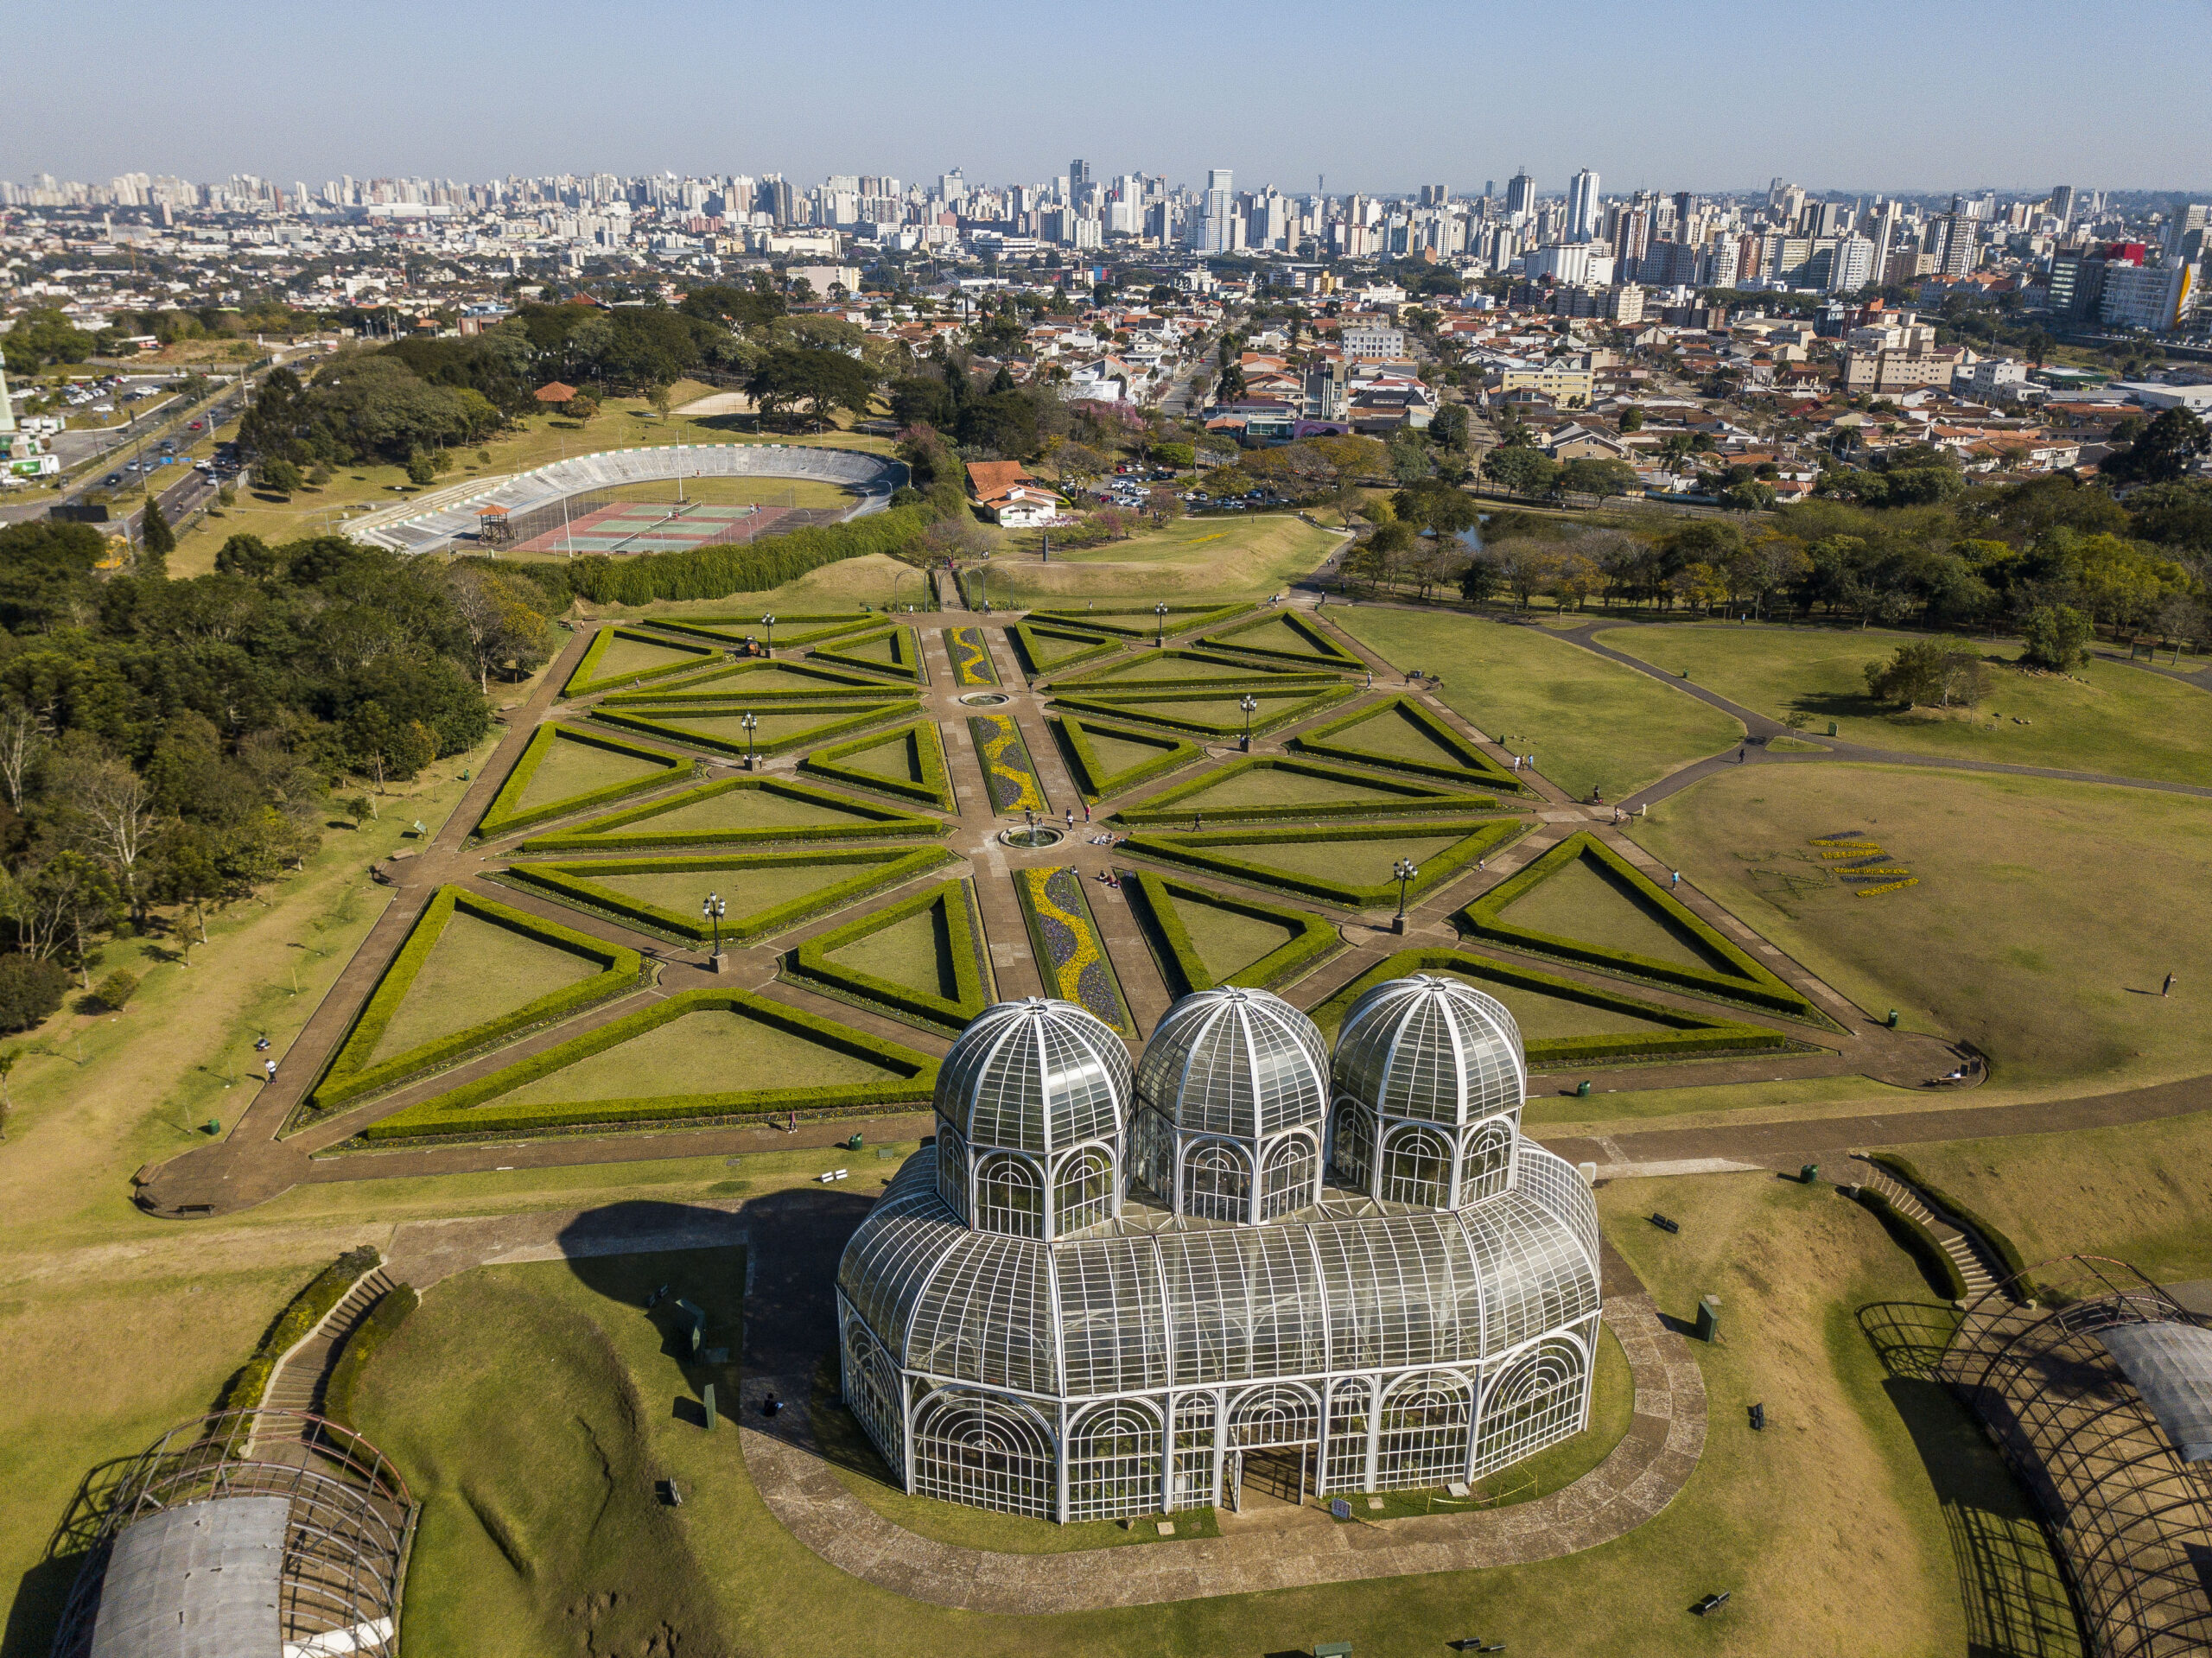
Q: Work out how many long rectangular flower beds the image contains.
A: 3